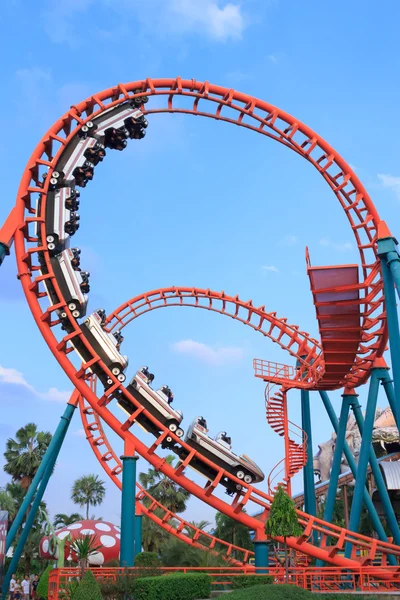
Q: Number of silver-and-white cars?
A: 7